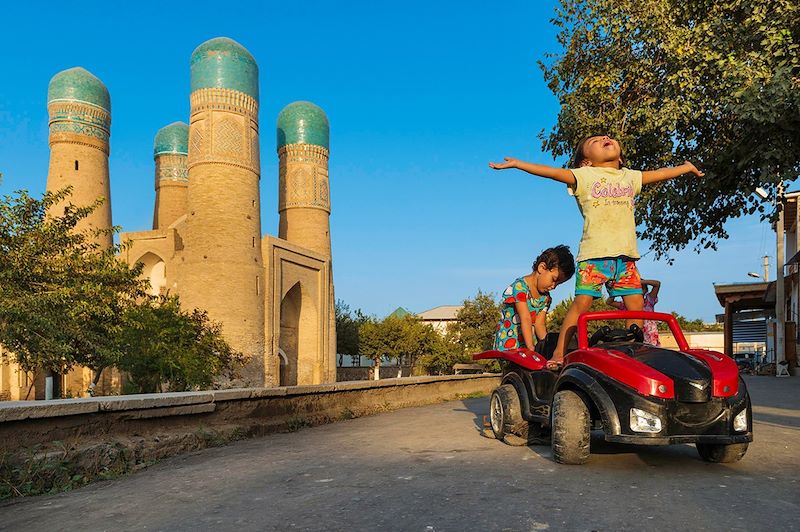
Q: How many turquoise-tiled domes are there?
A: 4